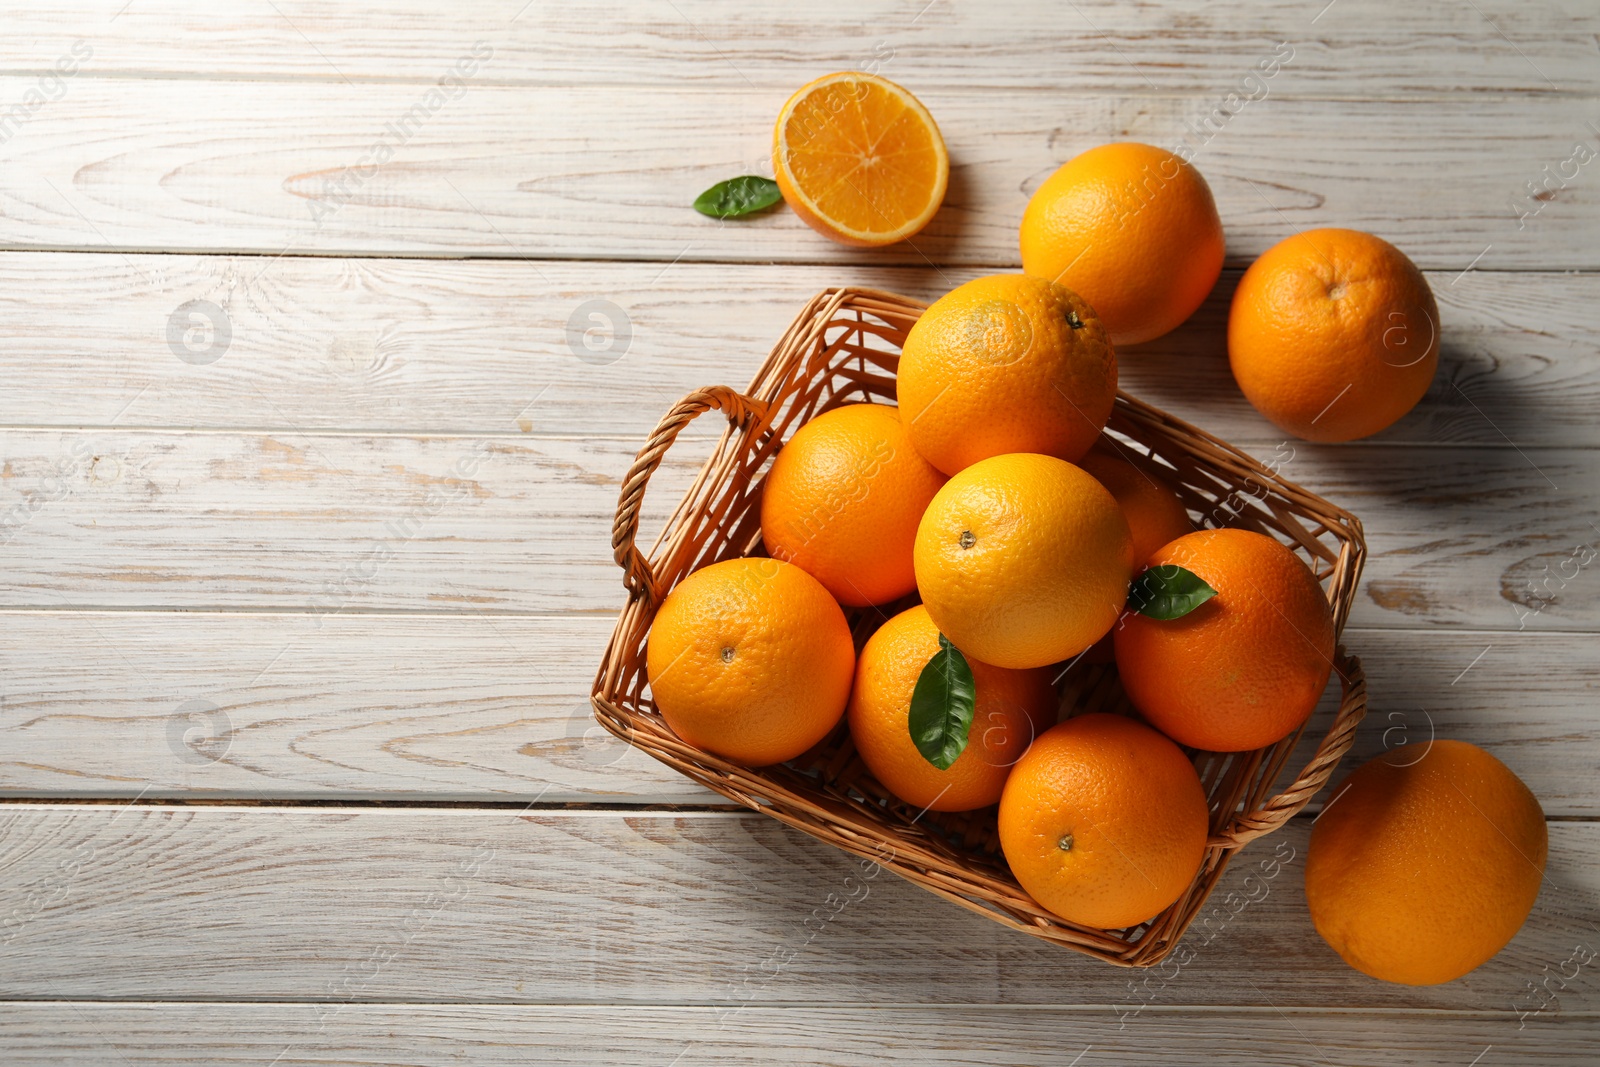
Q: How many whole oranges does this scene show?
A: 11